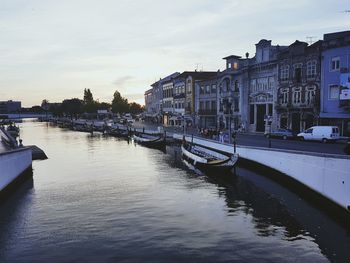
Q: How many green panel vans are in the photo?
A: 0